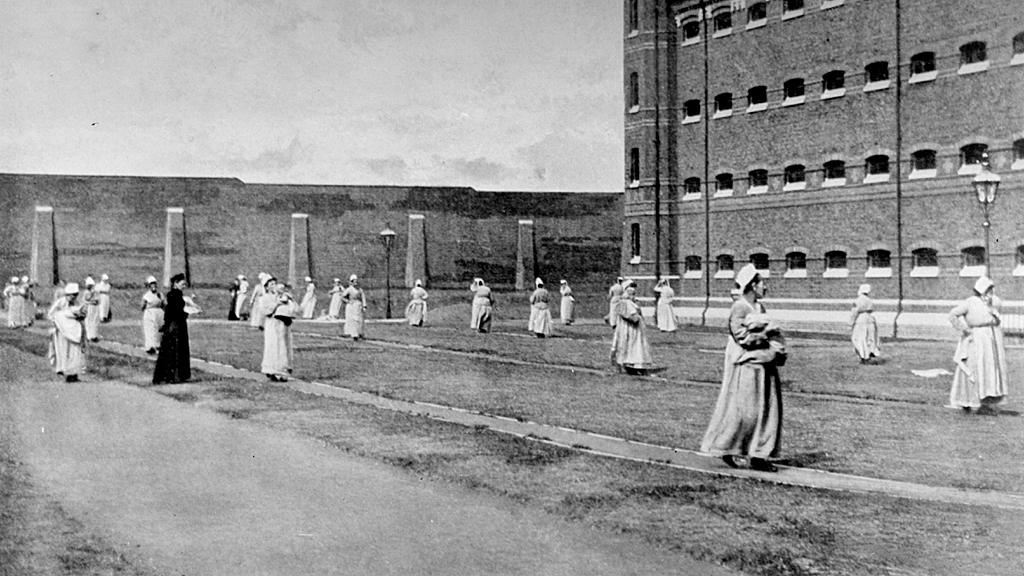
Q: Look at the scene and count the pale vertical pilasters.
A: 5